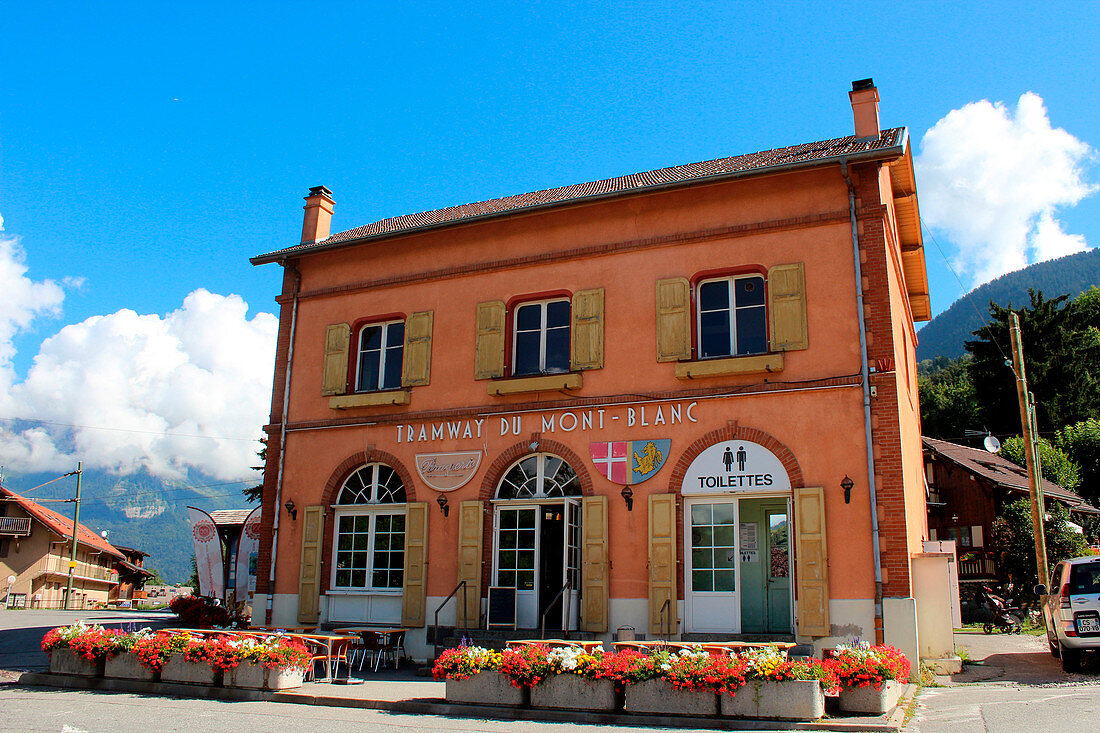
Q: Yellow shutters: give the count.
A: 12